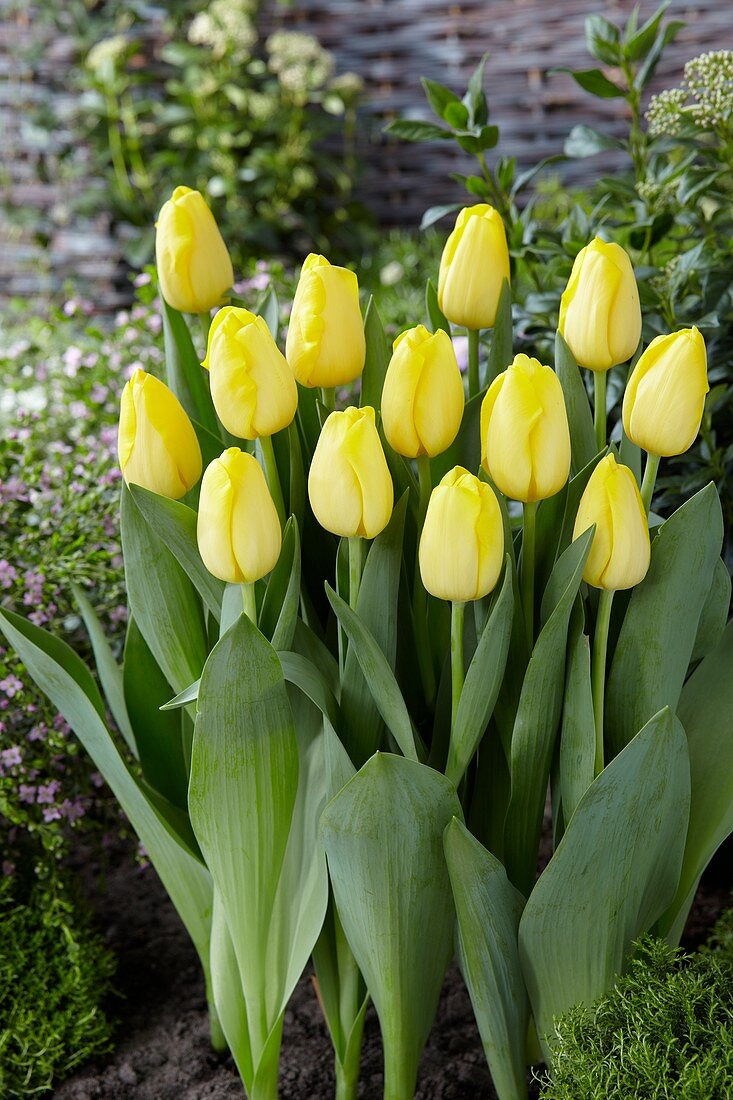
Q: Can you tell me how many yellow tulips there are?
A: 13